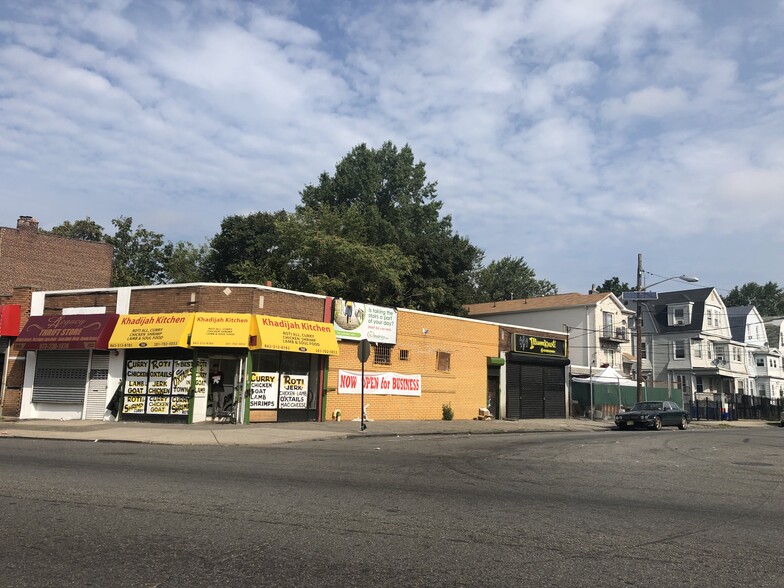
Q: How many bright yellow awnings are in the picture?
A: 3